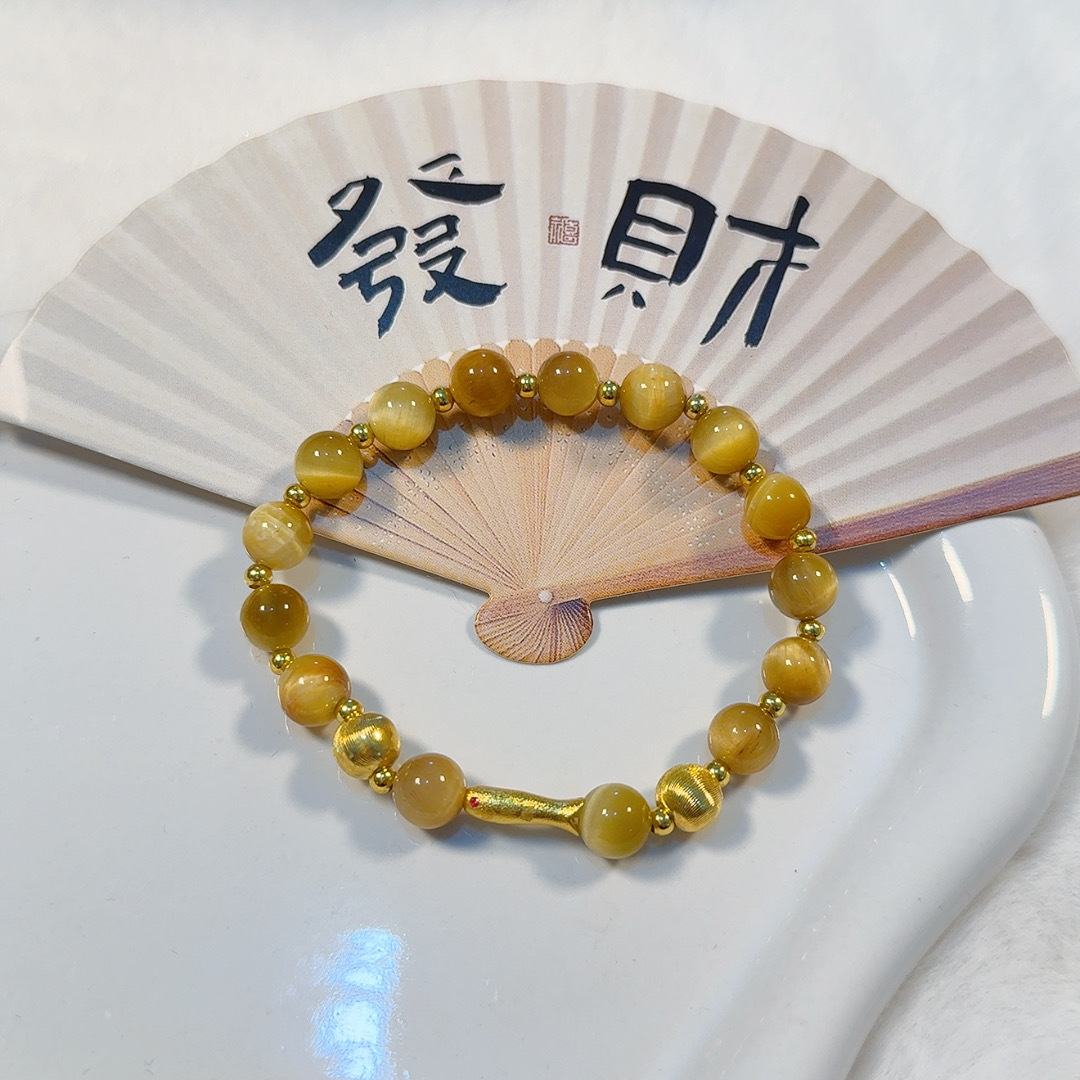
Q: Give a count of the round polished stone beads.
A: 15